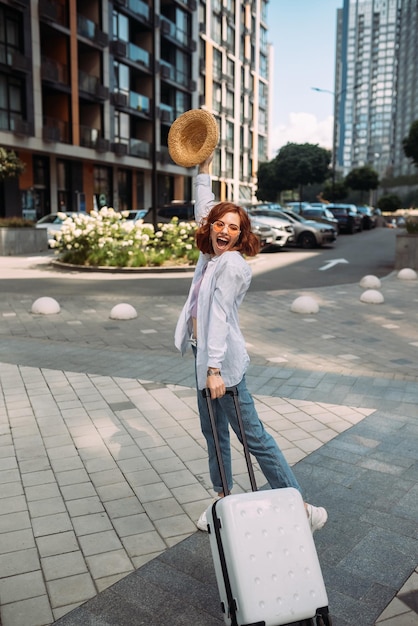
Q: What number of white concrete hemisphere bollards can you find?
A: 6